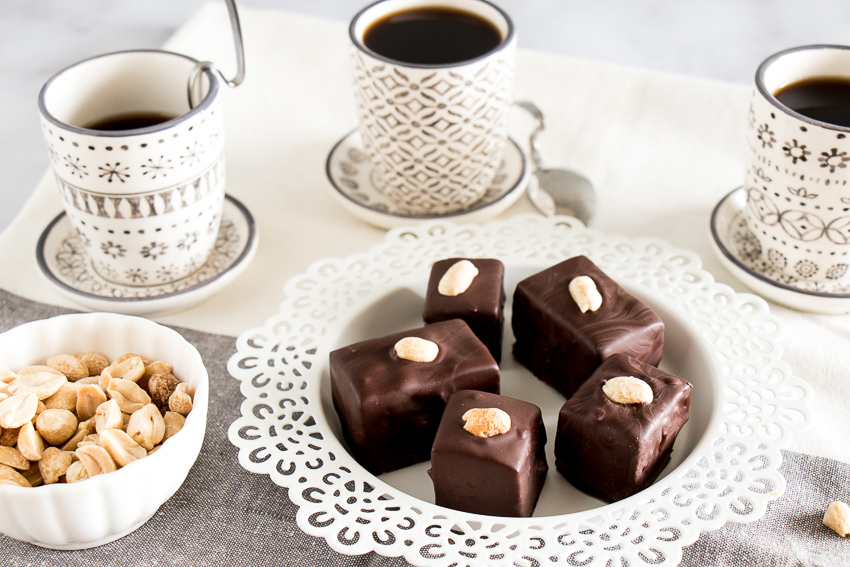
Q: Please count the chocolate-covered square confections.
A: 5